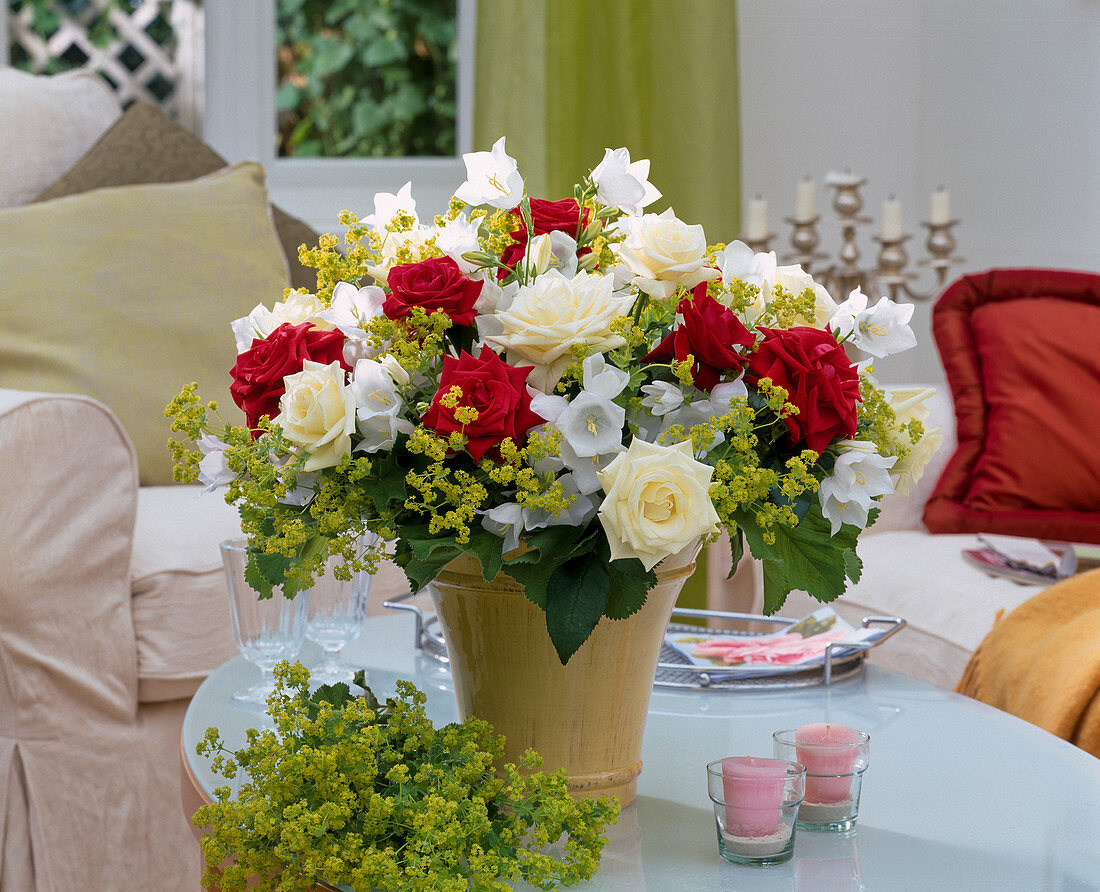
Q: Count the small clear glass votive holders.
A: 2